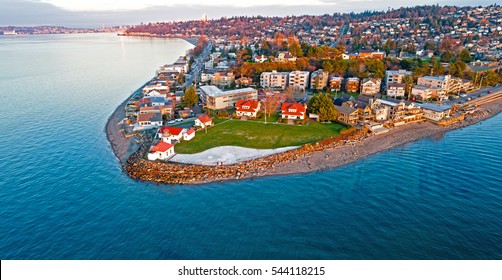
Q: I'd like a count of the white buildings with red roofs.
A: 6